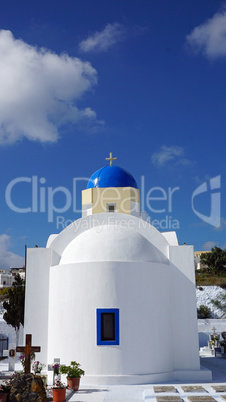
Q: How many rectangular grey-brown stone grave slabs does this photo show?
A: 6